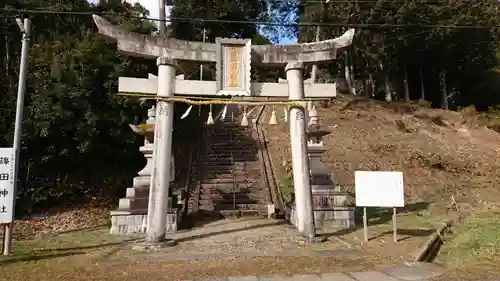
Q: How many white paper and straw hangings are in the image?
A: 6